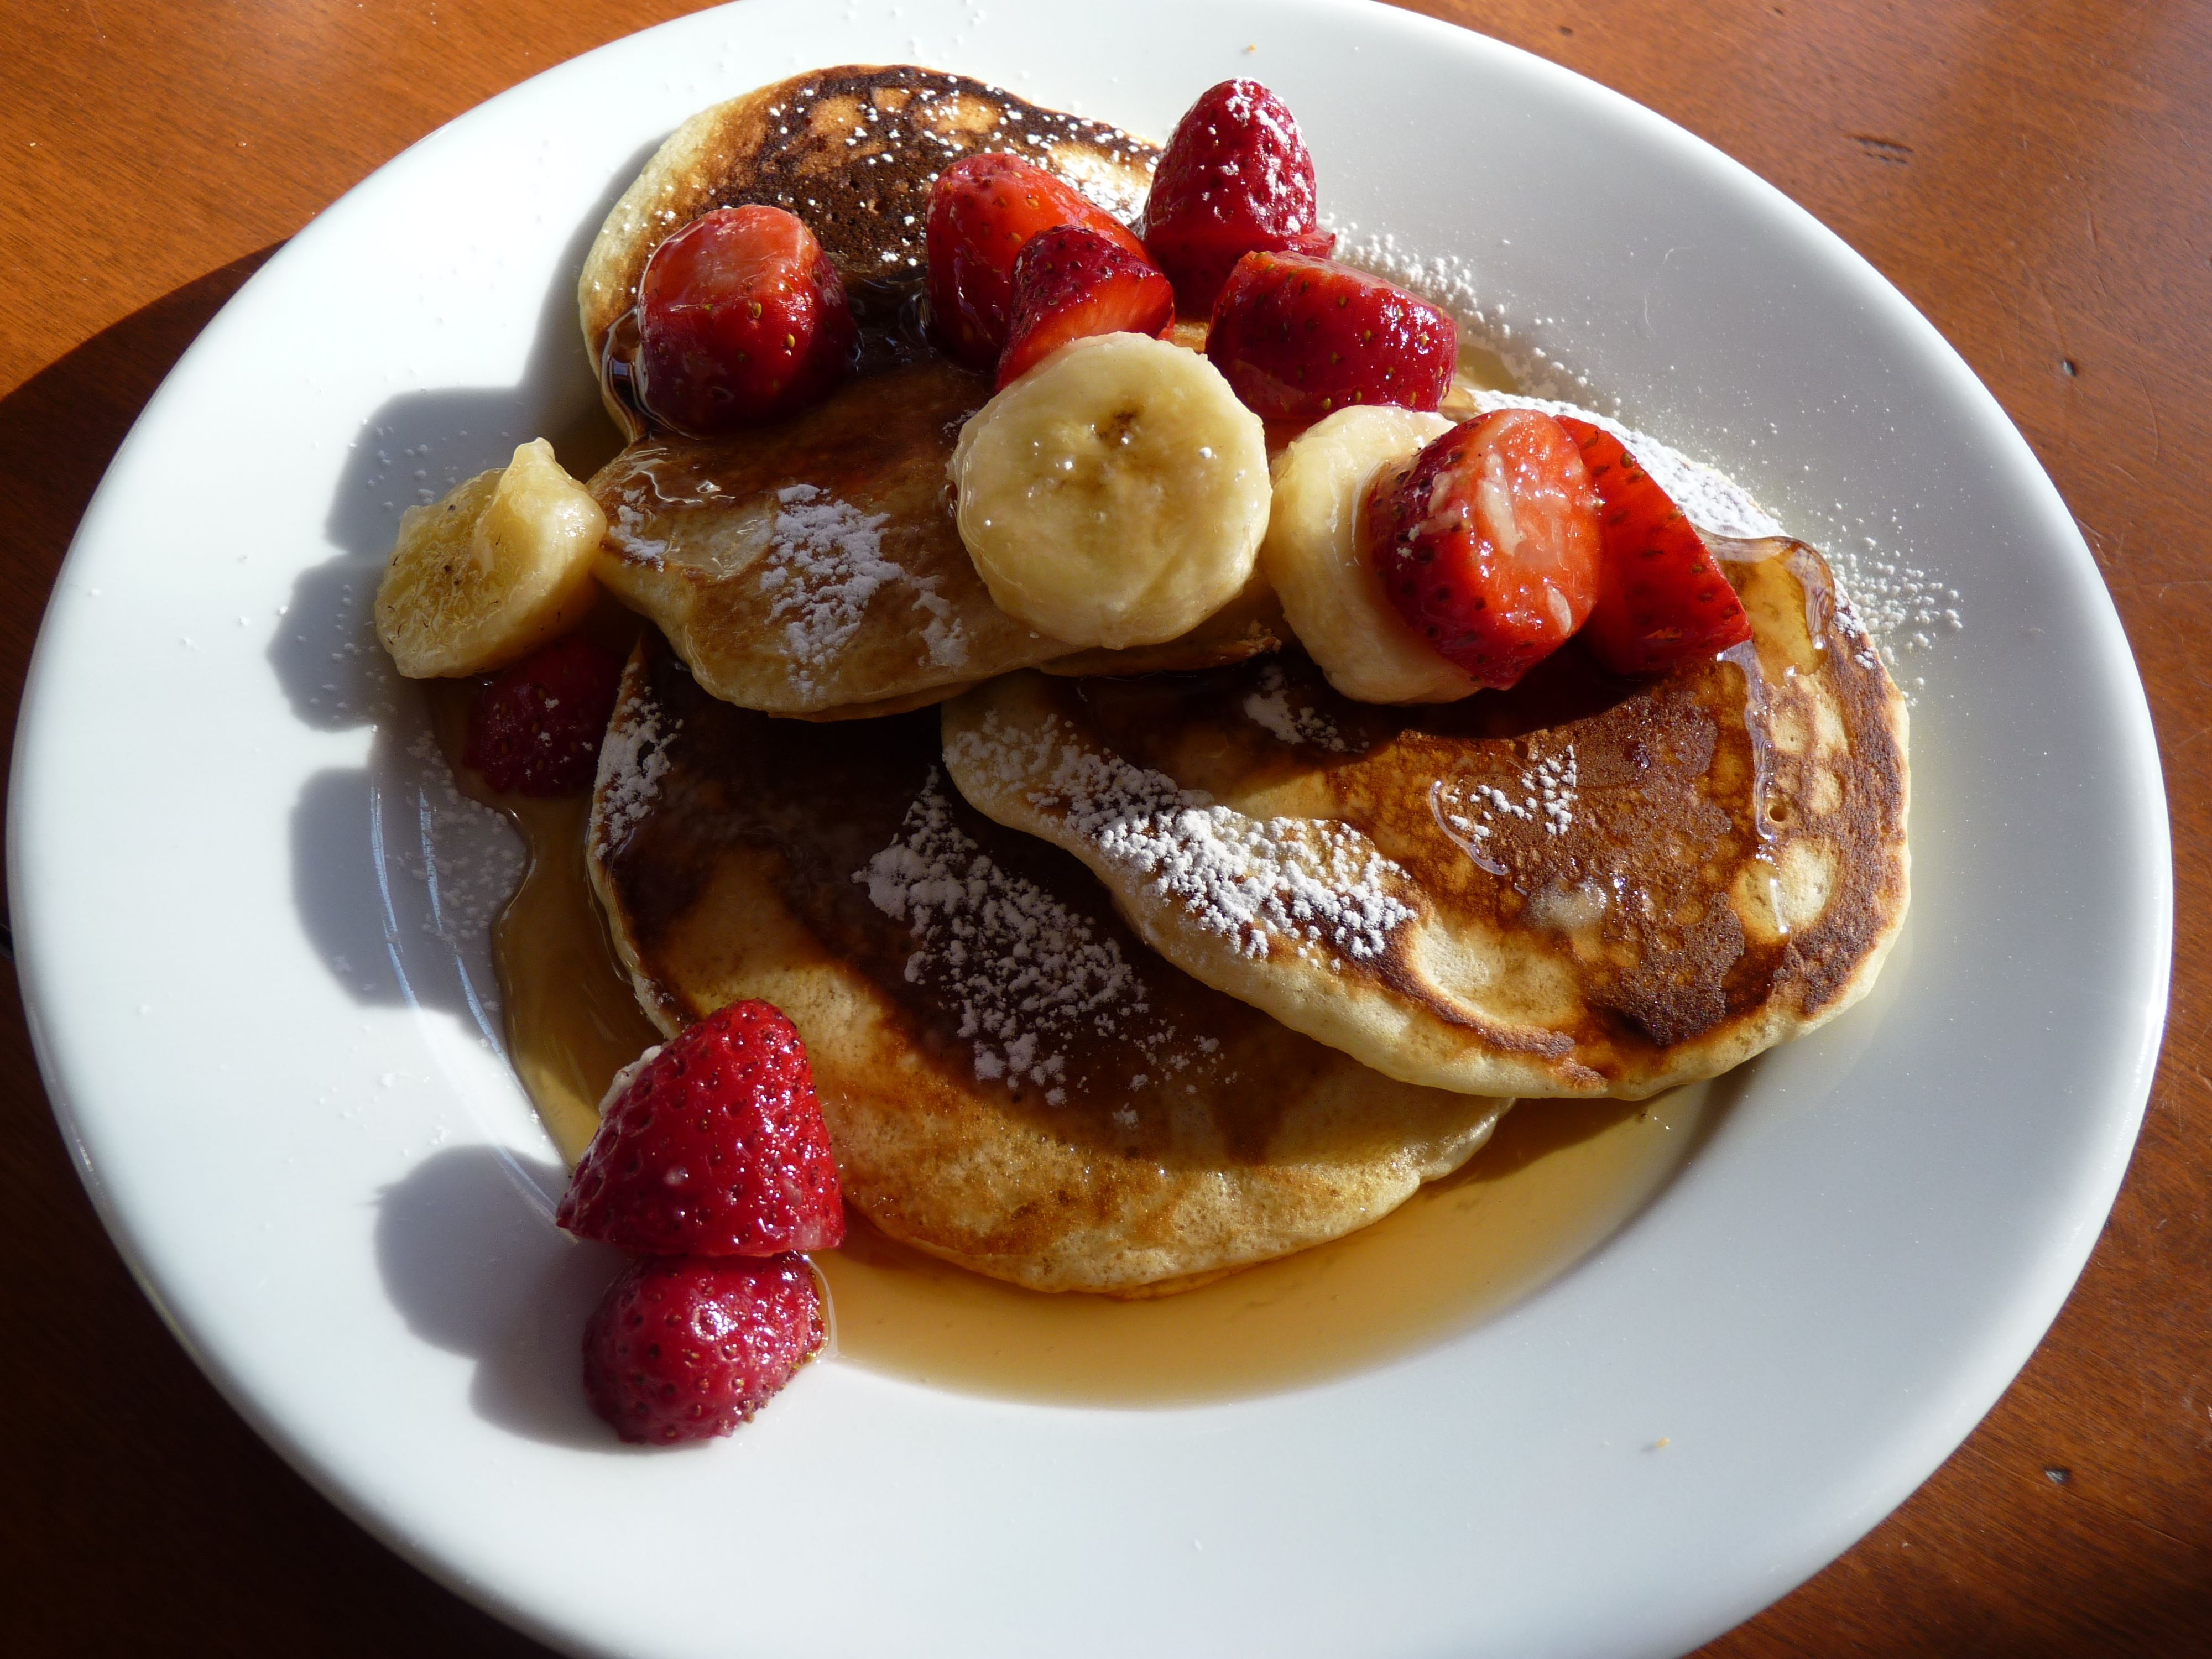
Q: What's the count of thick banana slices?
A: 3